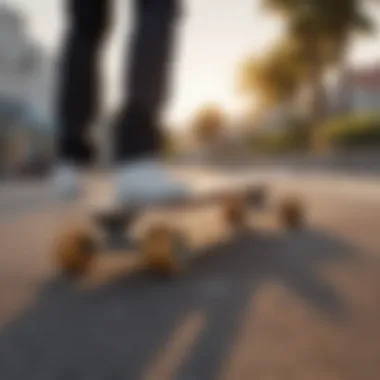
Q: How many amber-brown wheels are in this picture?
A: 4